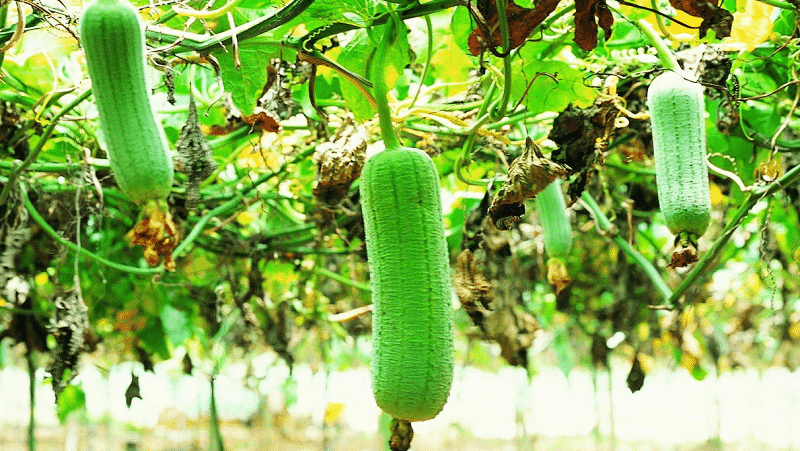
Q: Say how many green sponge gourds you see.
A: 4